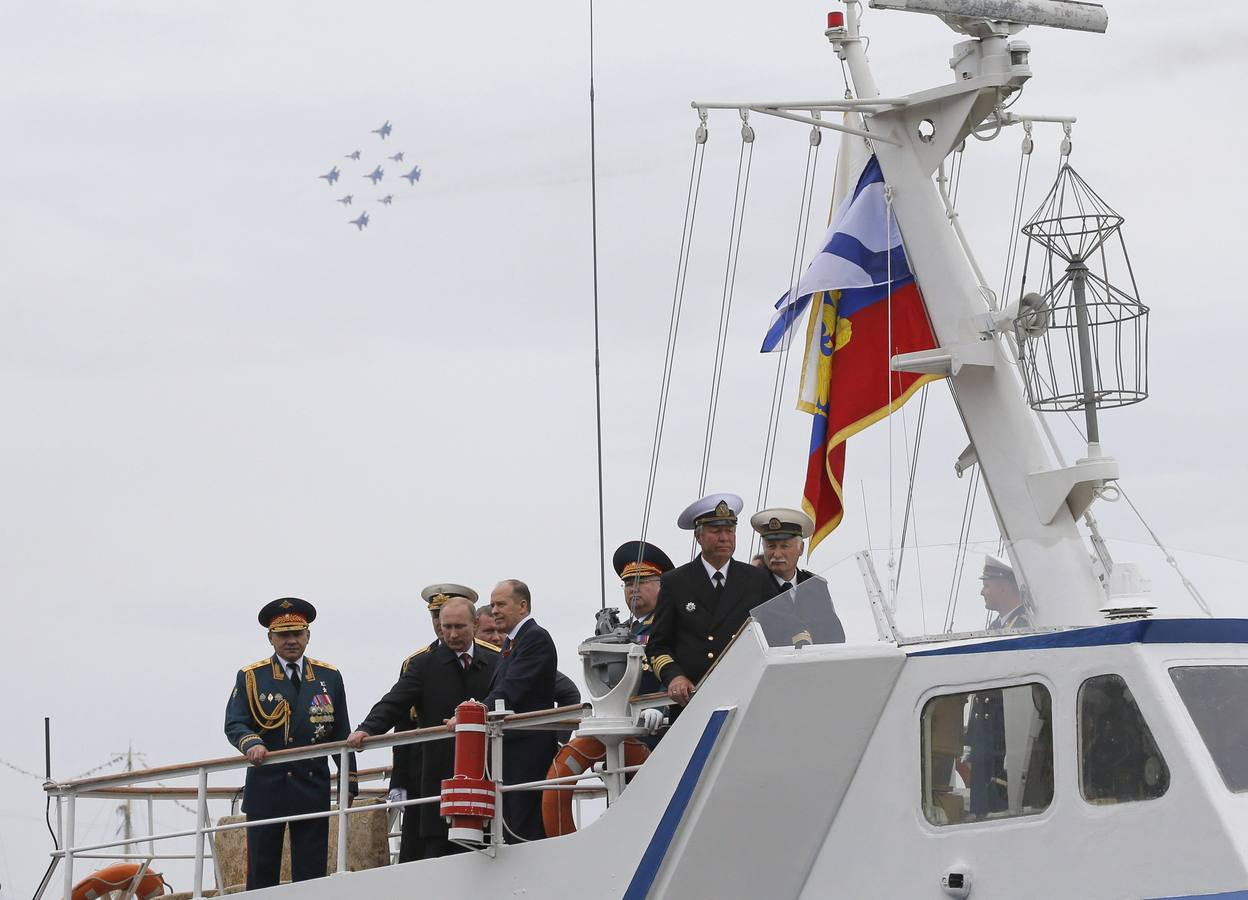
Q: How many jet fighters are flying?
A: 9